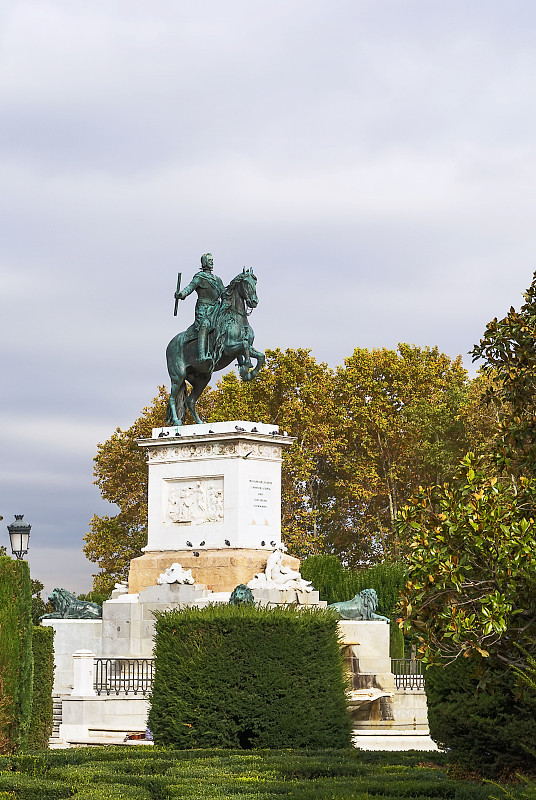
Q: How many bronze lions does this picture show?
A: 3